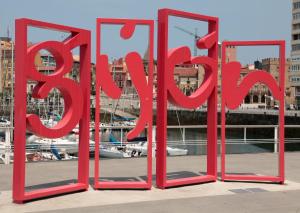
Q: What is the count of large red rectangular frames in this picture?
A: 4